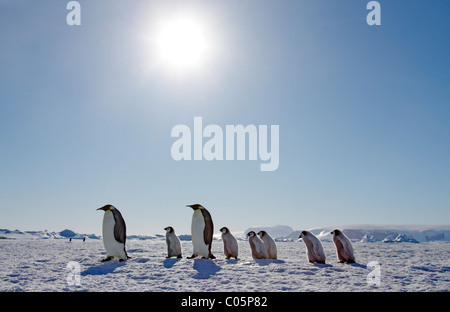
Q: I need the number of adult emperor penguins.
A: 2